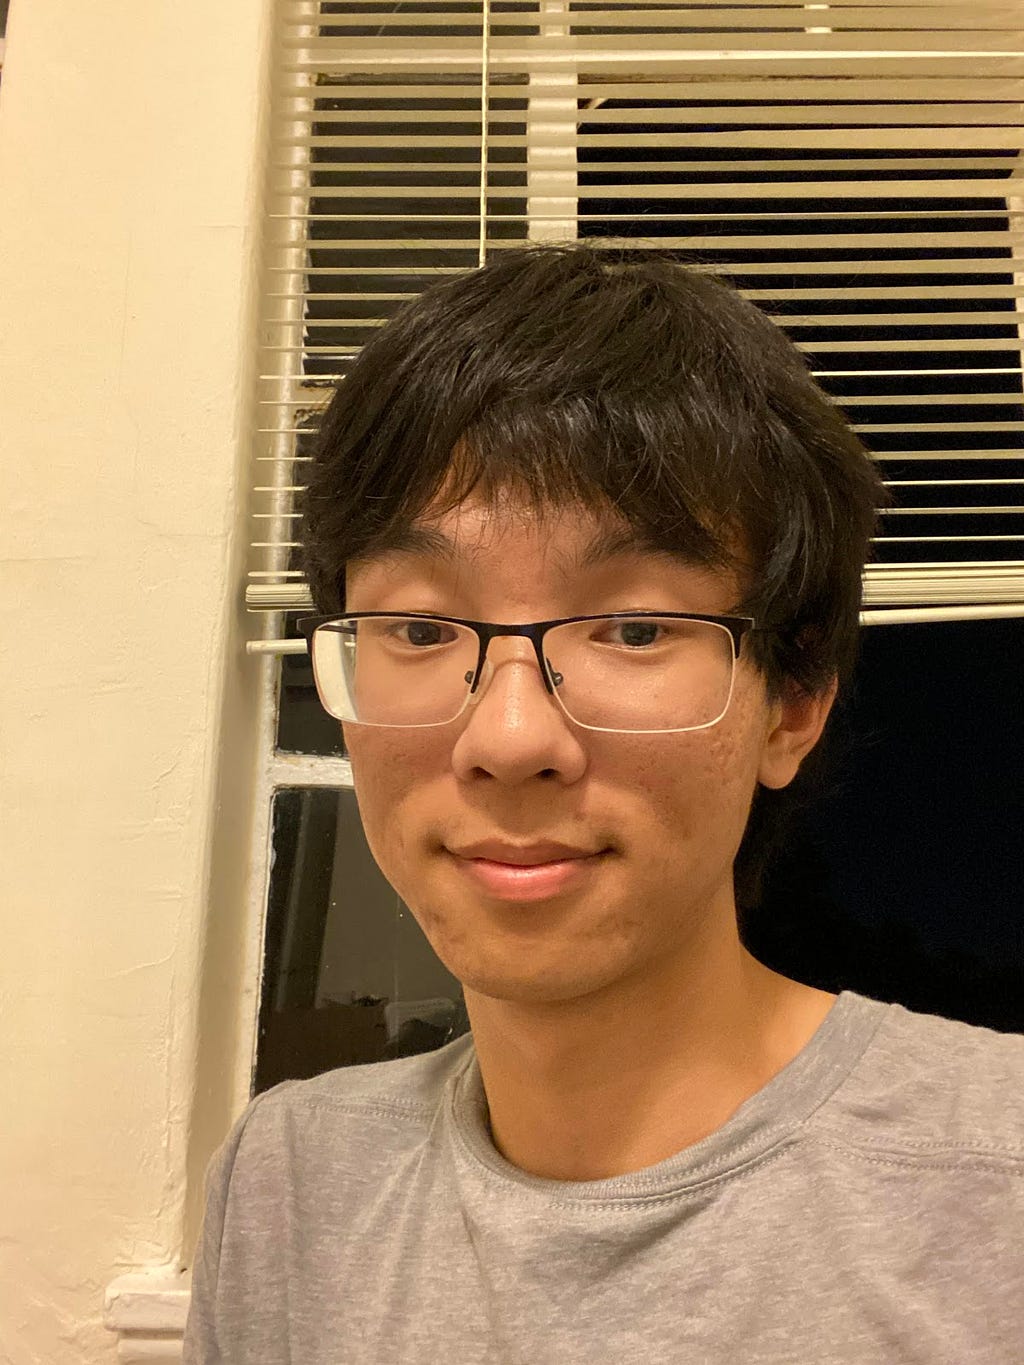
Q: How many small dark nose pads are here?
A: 2